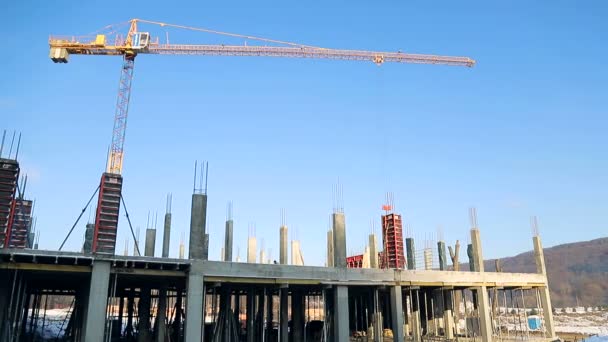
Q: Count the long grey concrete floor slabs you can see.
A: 1